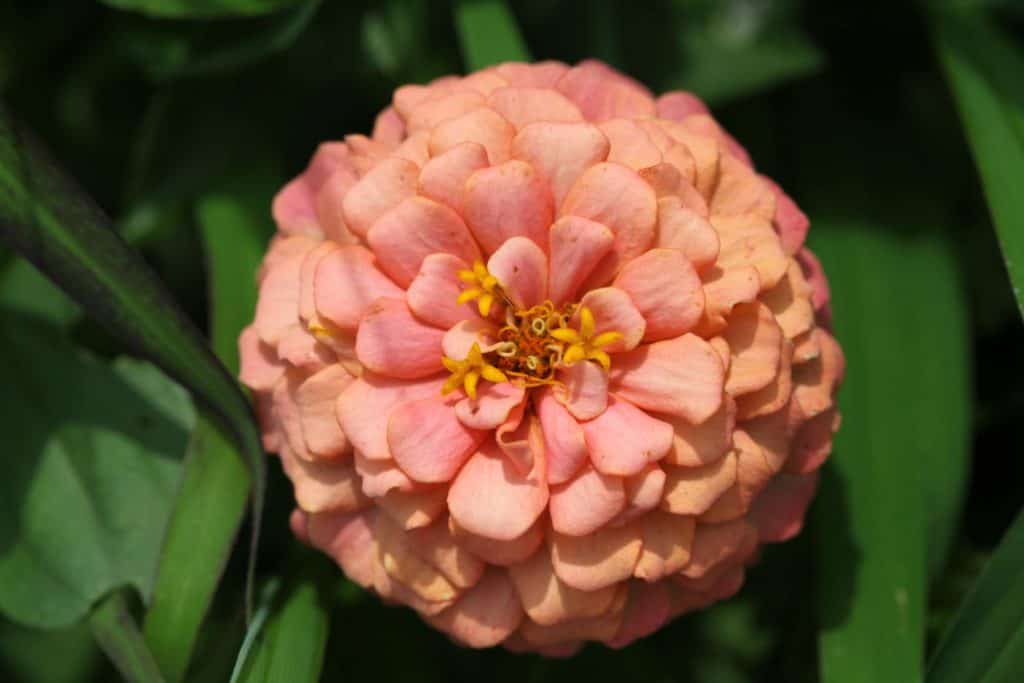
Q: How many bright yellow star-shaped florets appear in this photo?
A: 3